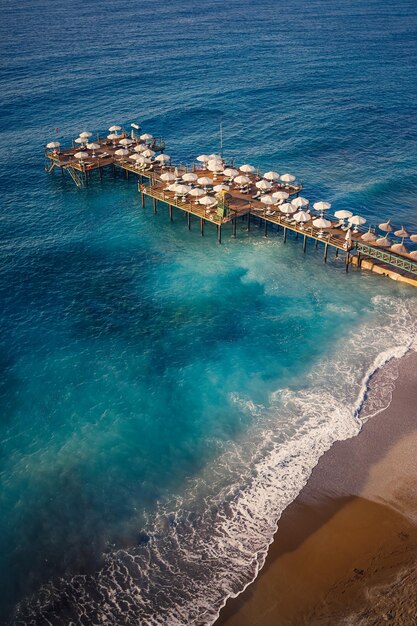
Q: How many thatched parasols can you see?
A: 7